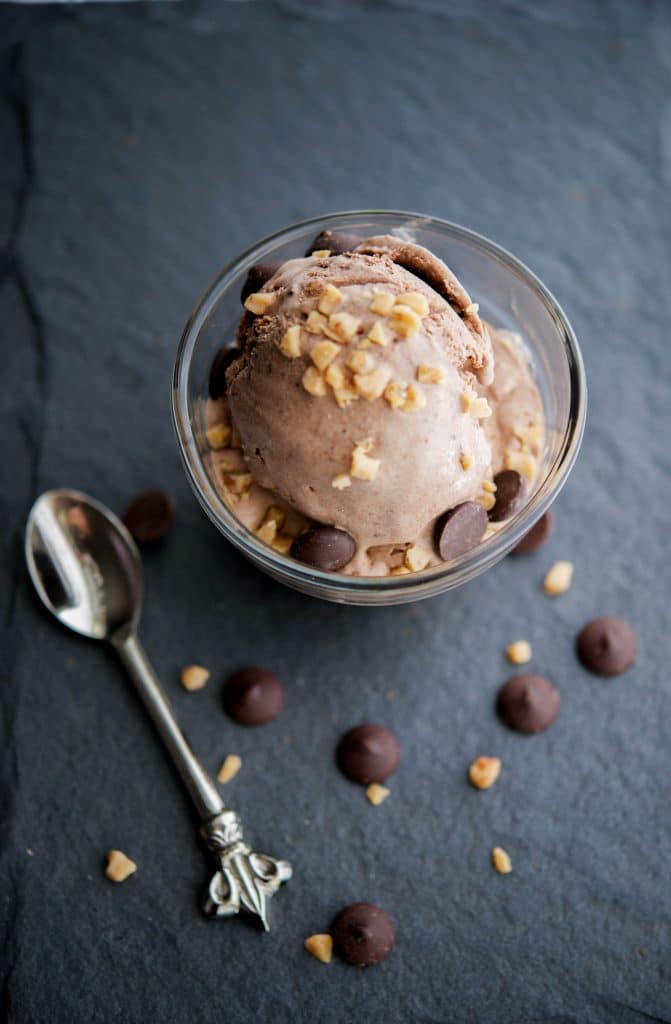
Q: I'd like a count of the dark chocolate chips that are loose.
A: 7